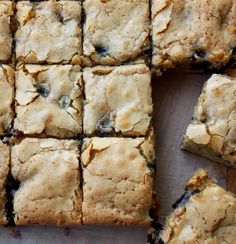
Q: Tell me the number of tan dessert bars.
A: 12